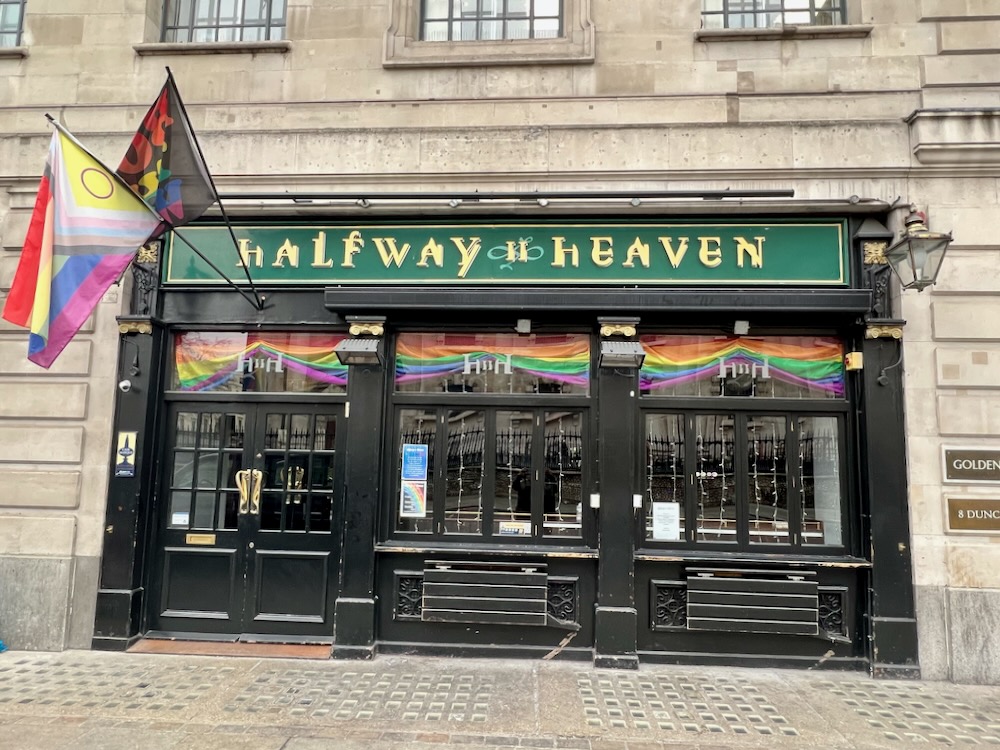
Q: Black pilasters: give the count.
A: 4